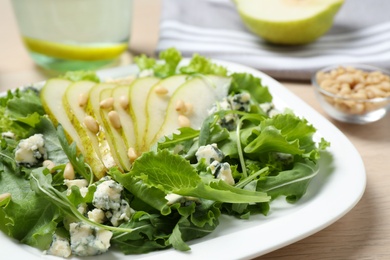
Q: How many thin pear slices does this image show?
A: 8